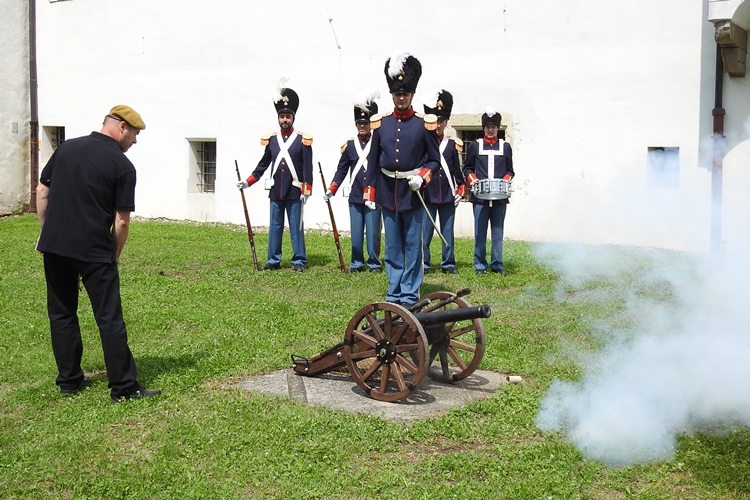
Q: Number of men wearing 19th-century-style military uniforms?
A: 5